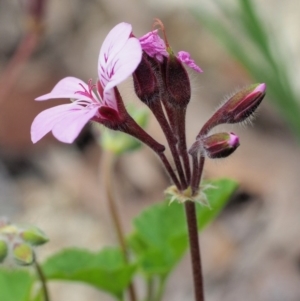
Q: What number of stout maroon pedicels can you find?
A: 5